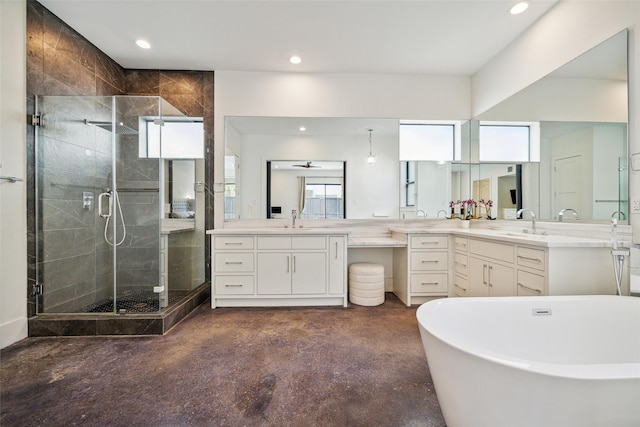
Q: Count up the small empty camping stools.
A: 1